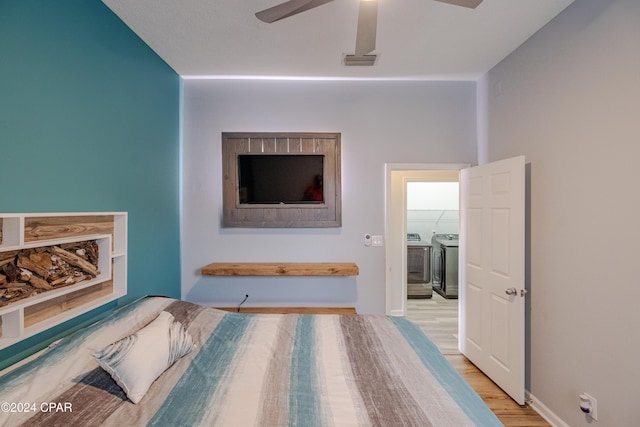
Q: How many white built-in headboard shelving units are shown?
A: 1